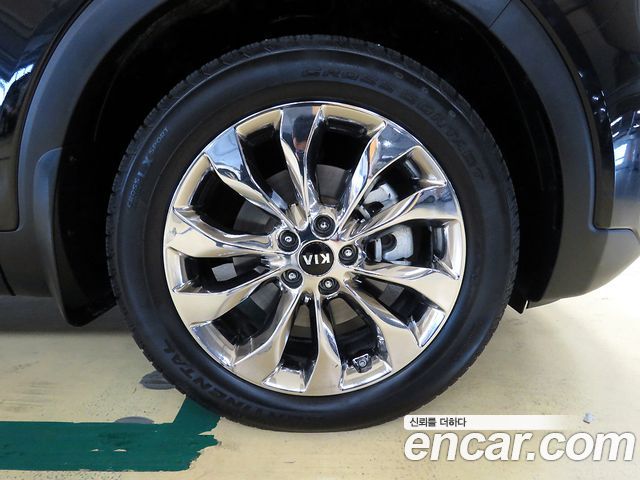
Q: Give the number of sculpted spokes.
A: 10